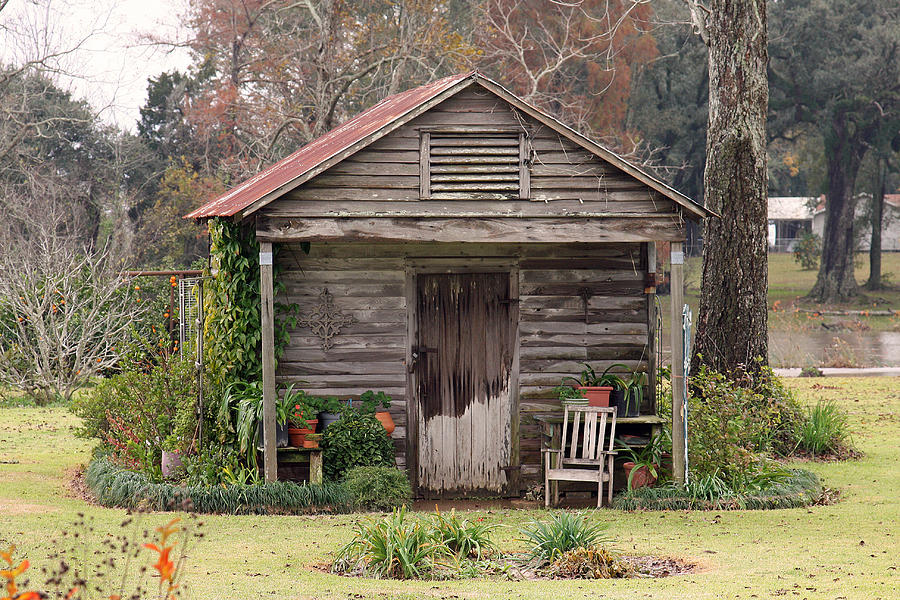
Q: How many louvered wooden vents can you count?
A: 1